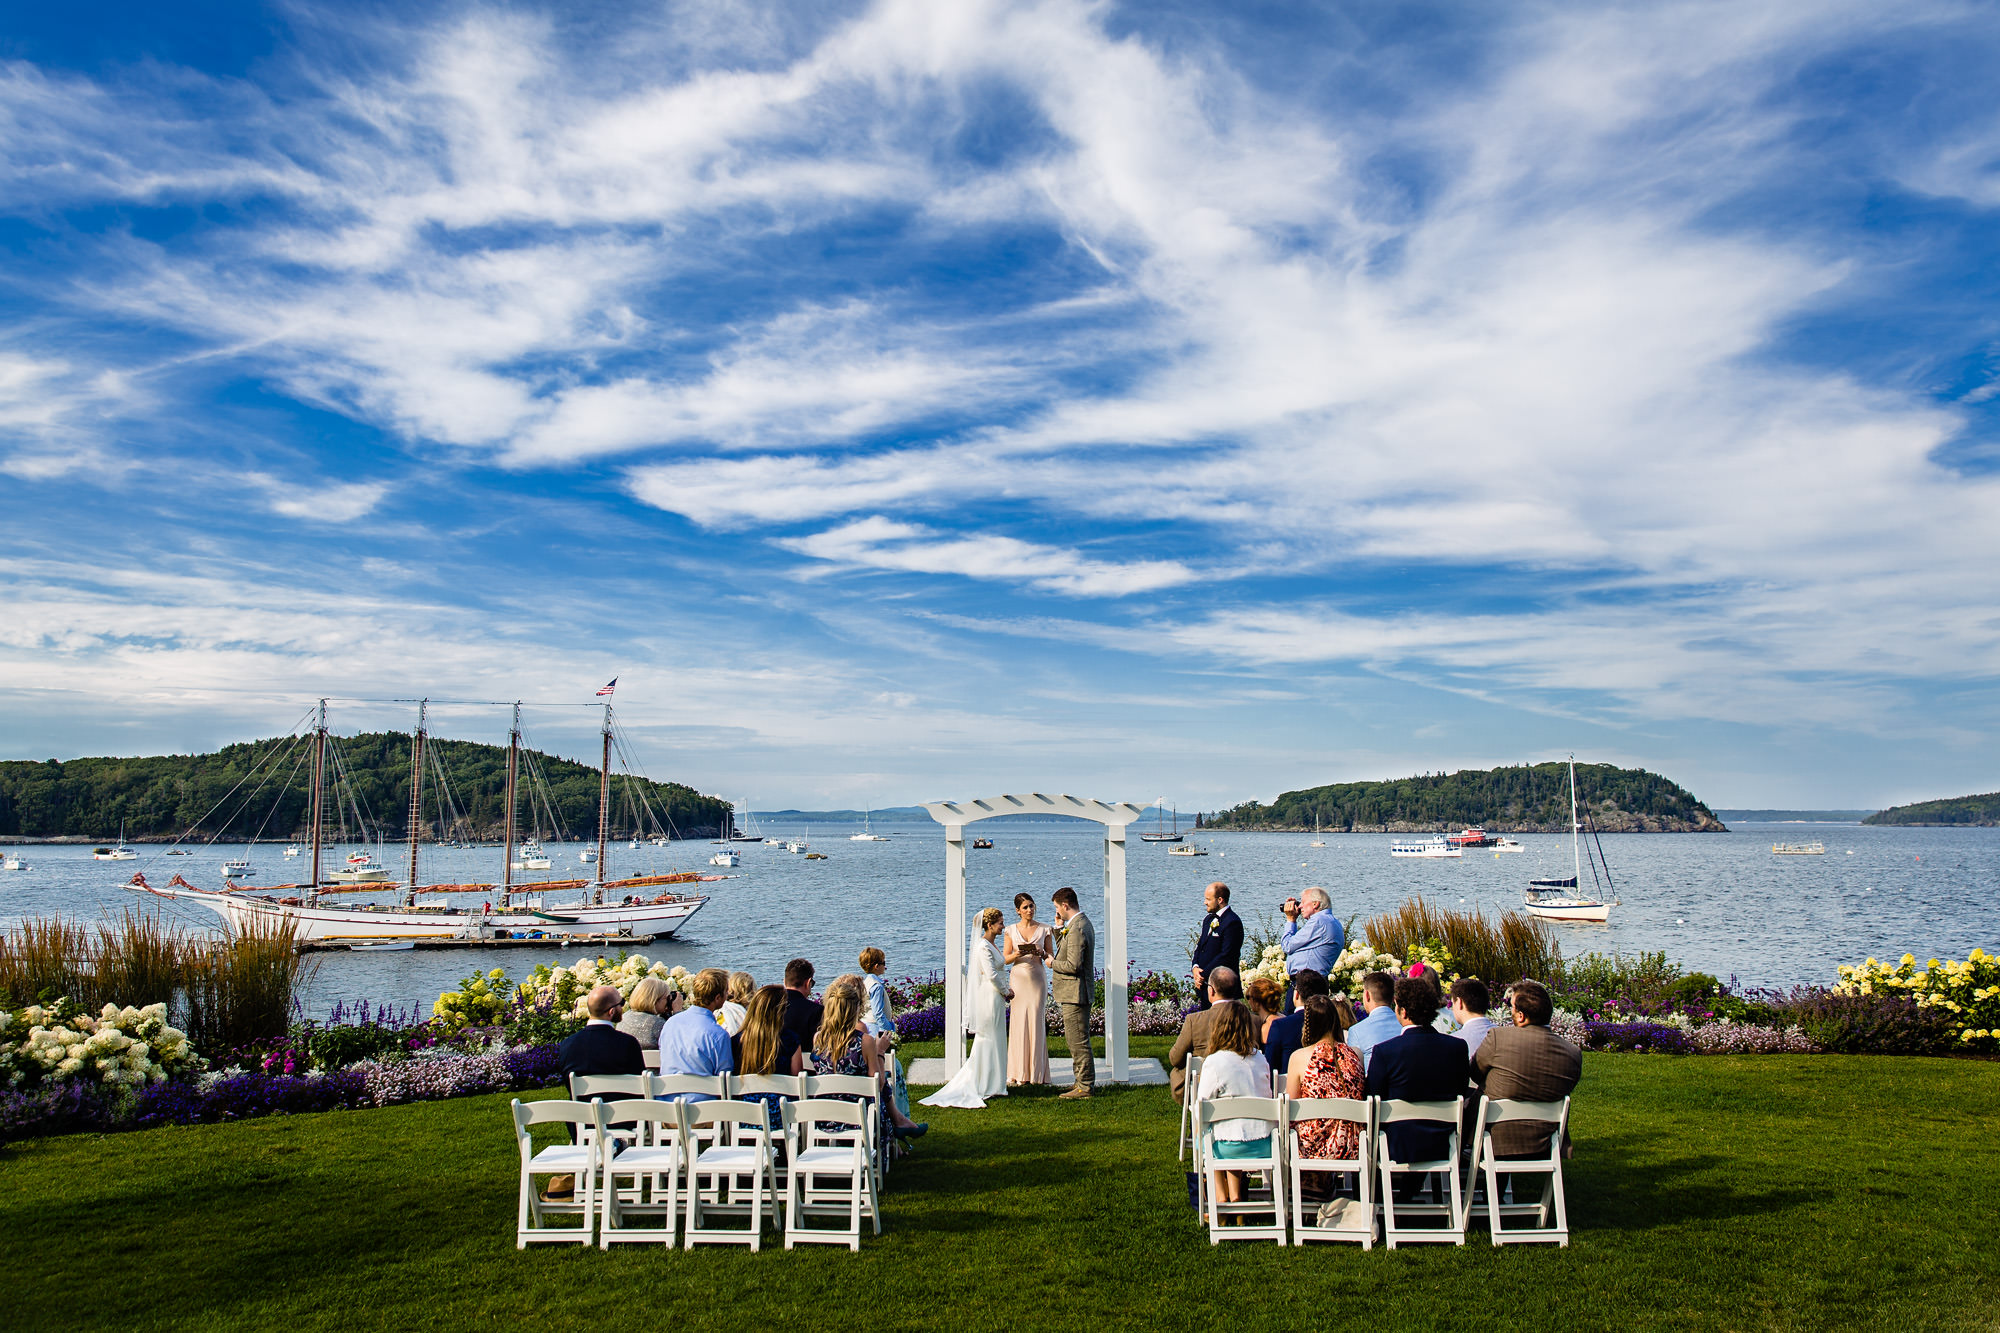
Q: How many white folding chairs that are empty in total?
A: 4